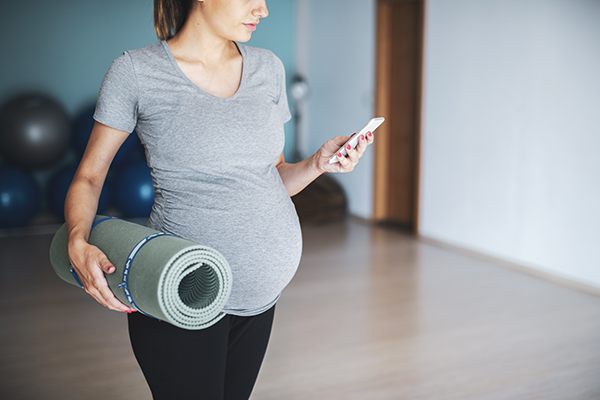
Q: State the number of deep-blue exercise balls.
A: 4